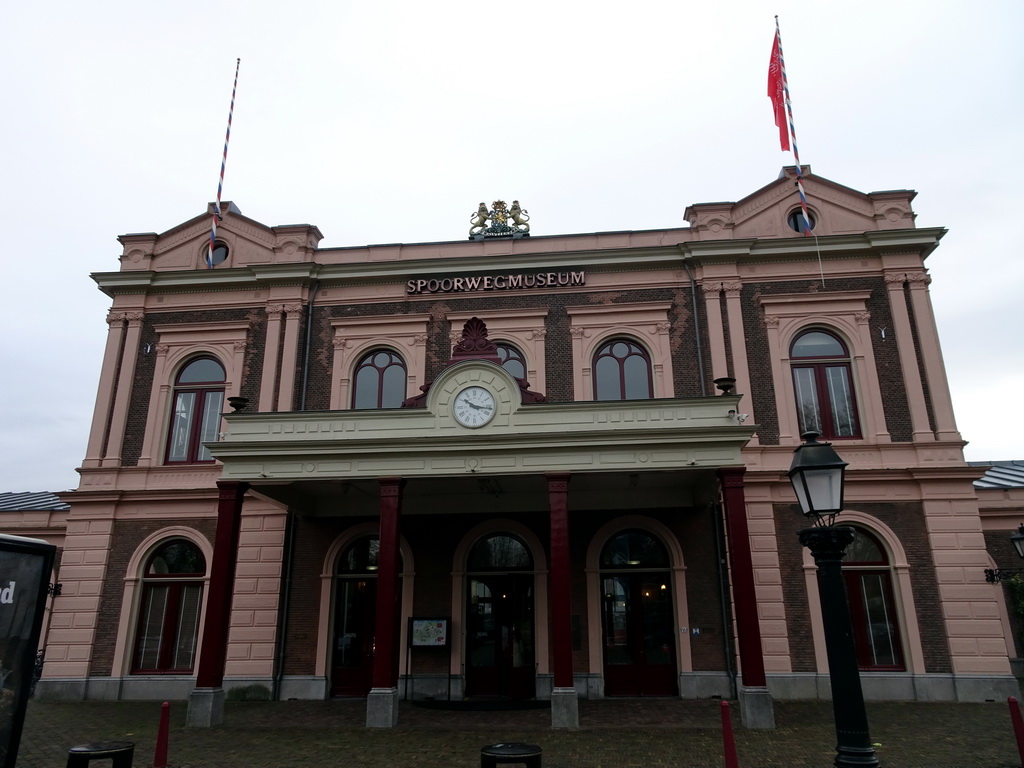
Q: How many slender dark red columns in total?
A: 4